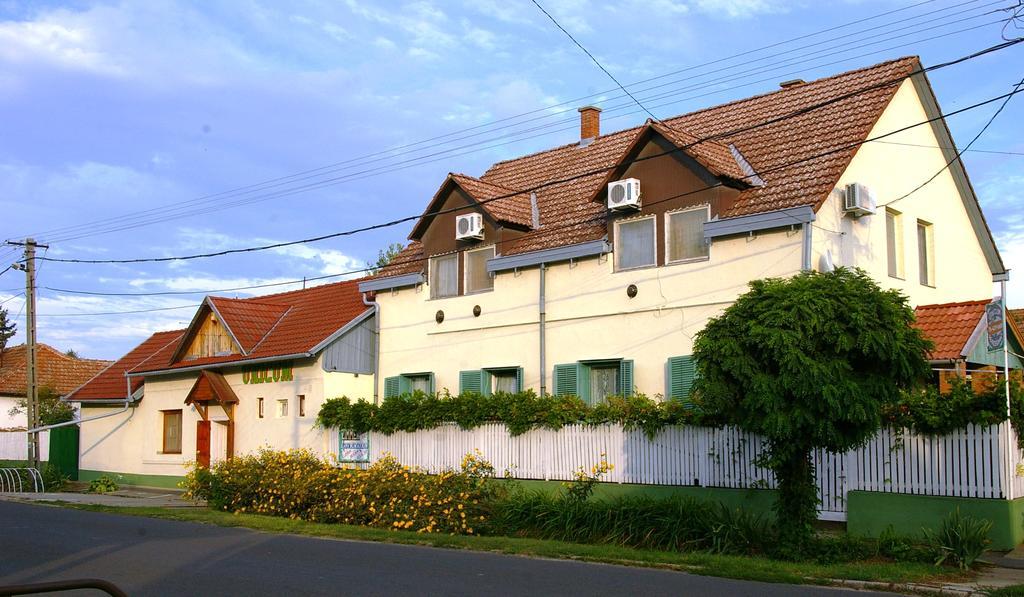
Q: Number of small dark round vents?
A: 3